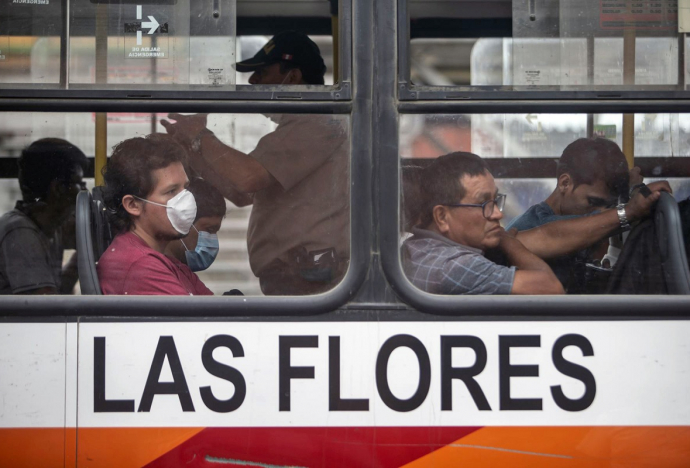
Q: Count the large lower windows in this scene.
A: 2